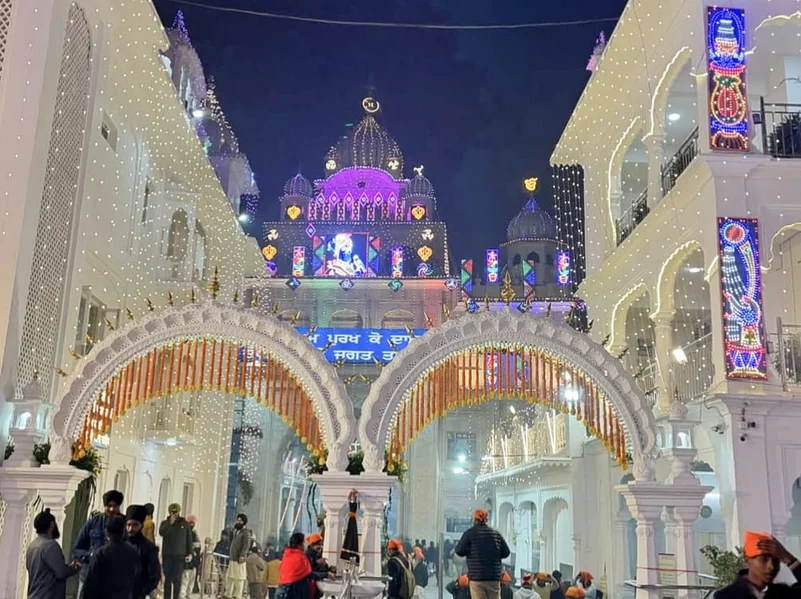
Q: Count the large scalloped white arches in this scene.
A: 2